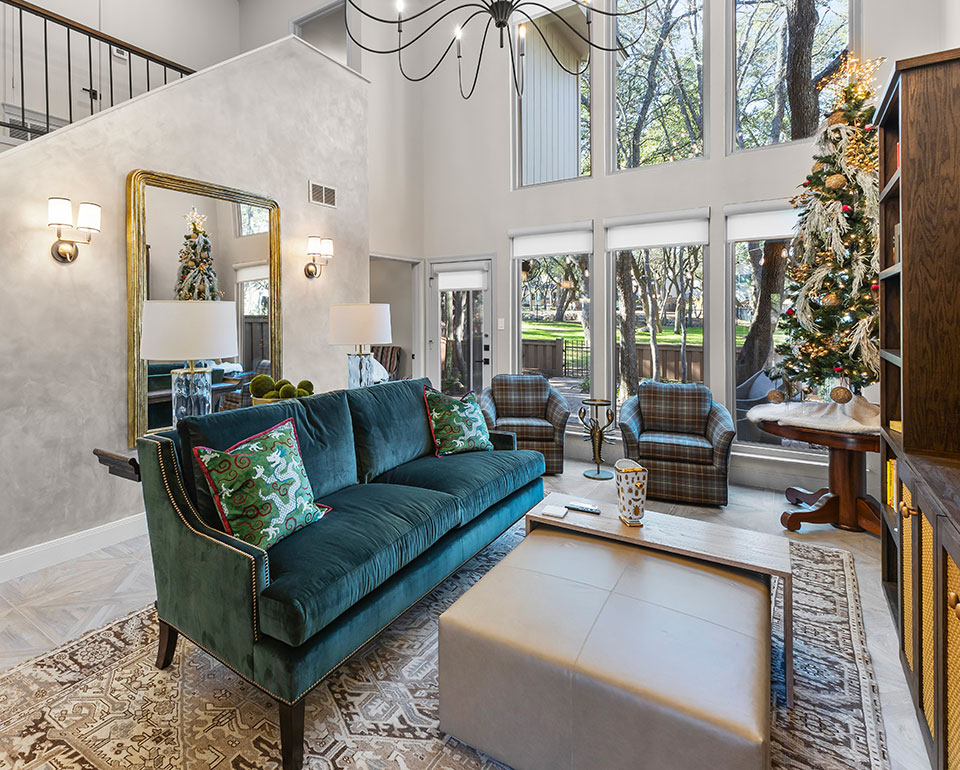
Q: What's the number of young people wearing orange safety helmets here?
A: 0